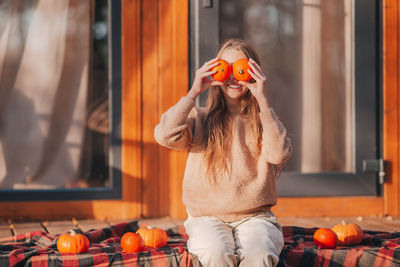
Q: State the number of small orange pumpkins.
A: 7